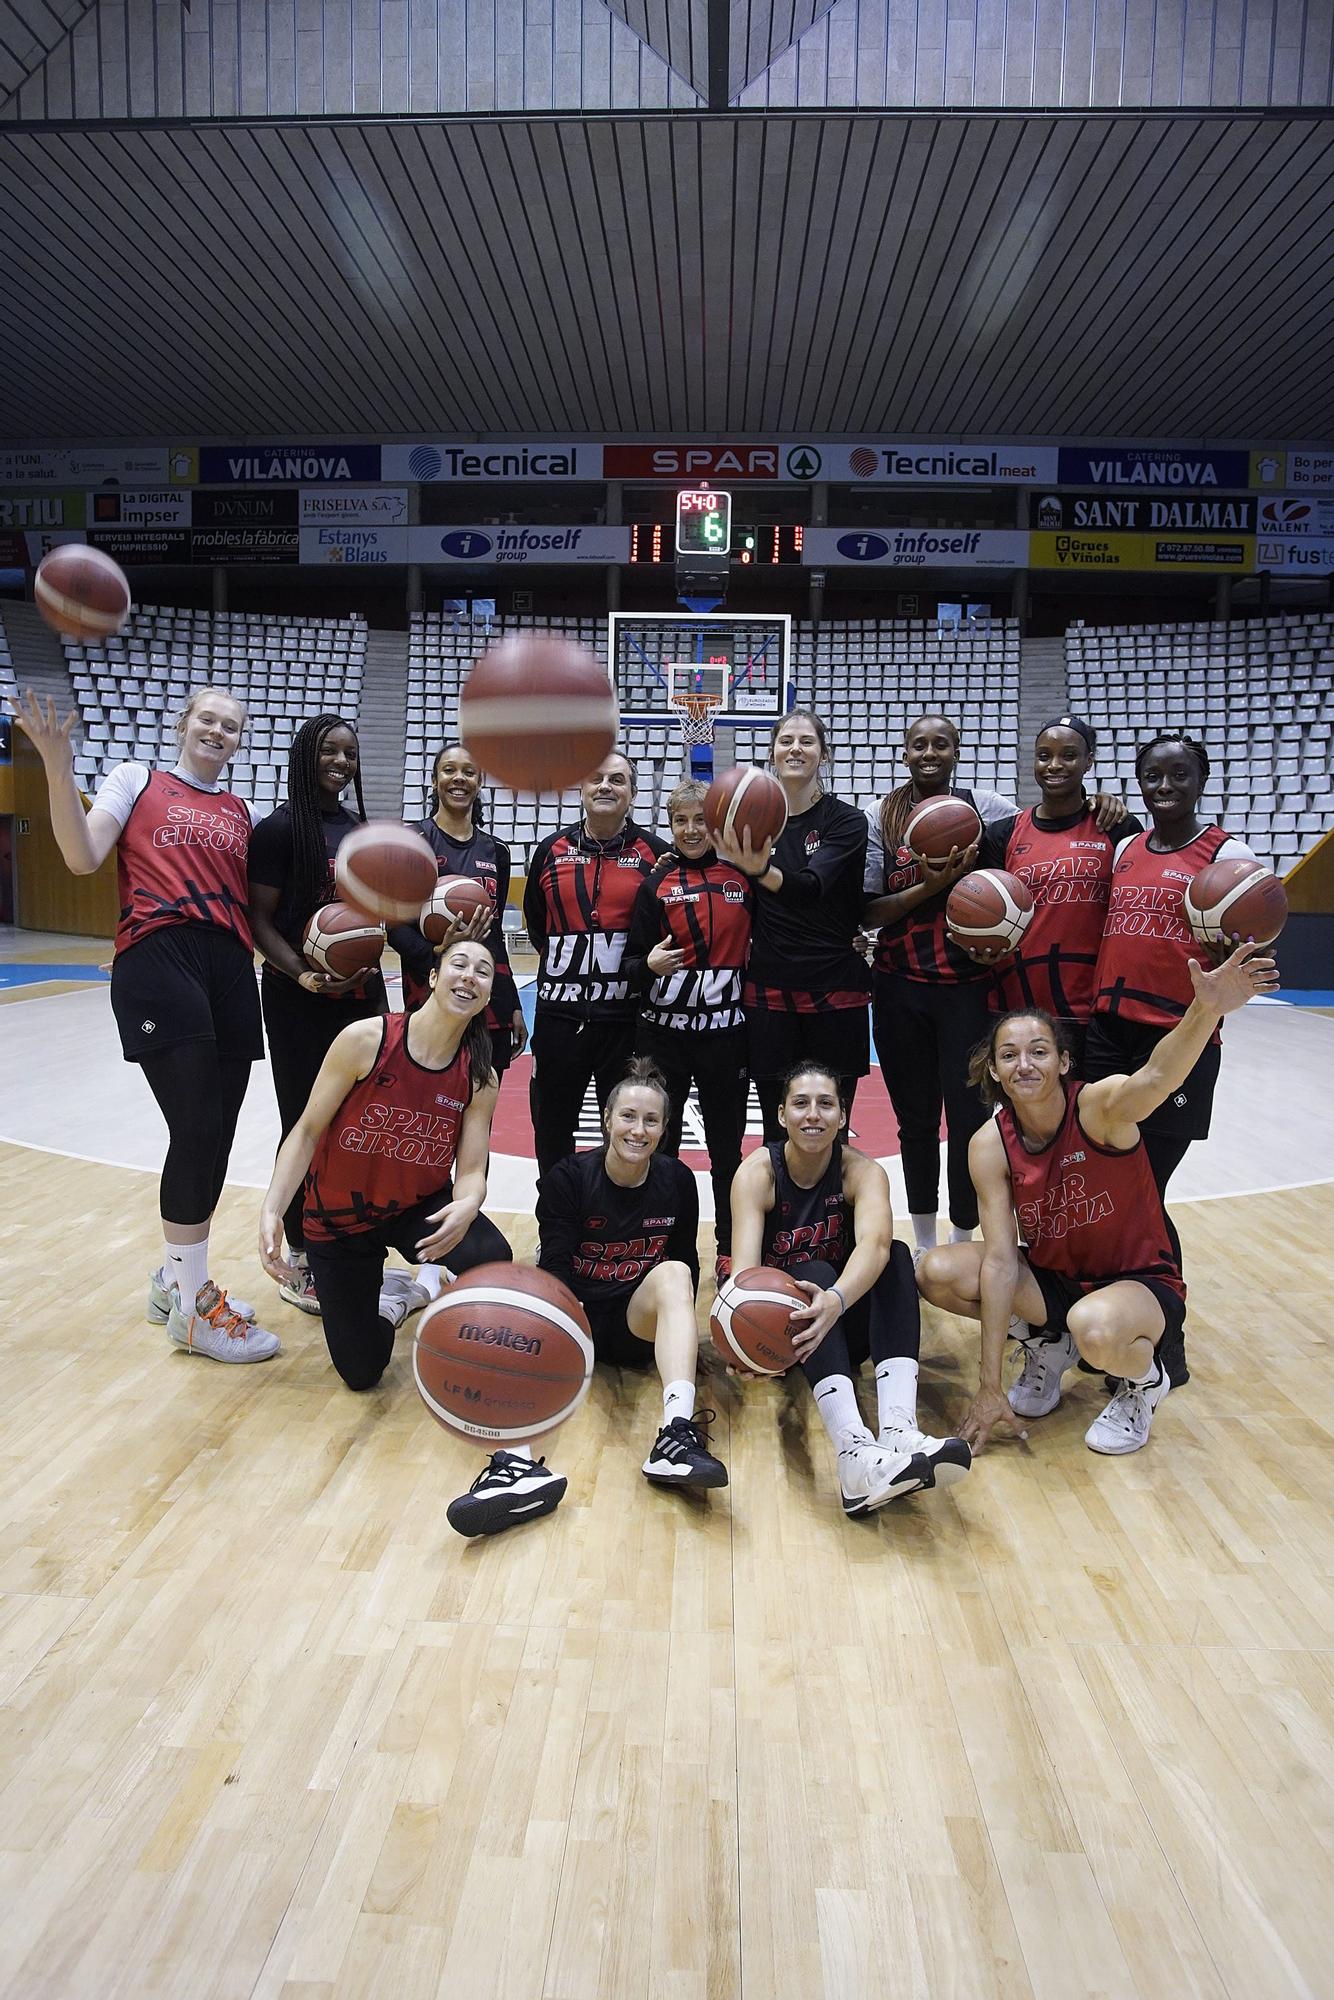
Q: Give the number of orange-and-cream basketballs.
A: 11